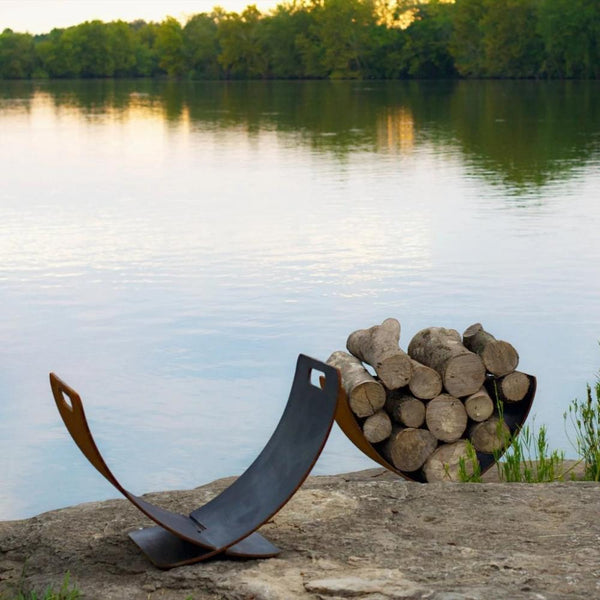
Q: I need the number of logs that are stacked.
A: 13